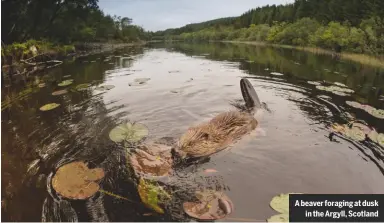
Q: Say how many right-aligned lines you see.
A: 2